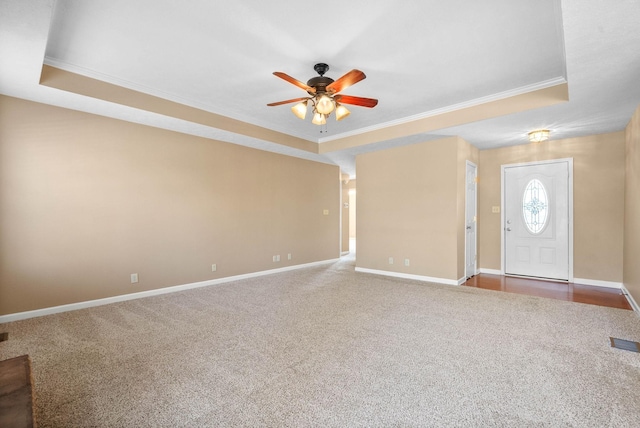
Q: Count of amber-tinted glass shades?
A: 4